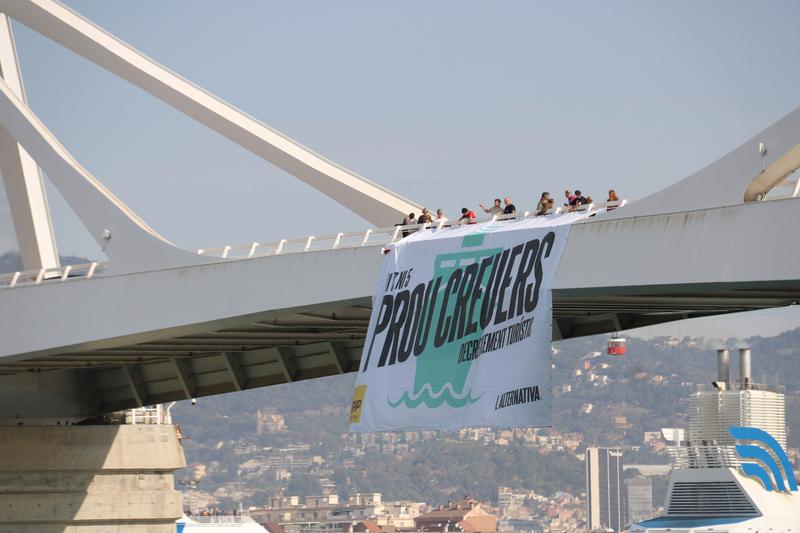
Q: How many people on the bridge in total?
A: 11